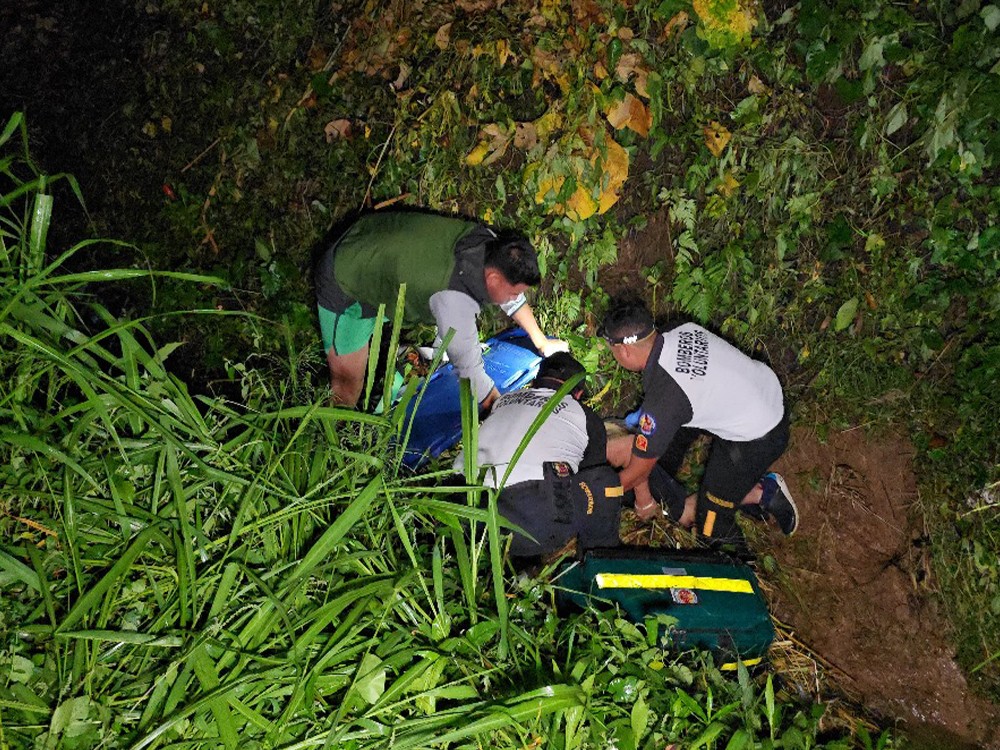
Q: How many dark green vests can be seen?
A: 1